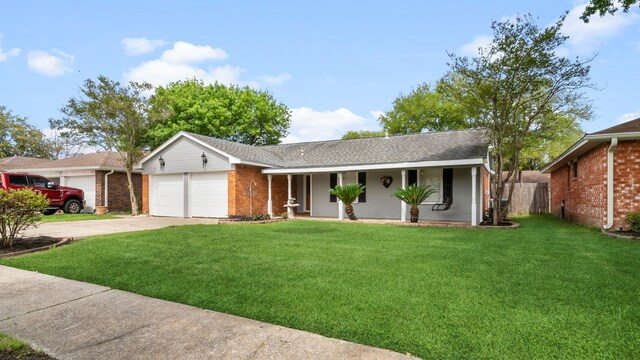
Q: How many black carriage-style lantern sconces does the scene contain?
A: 2